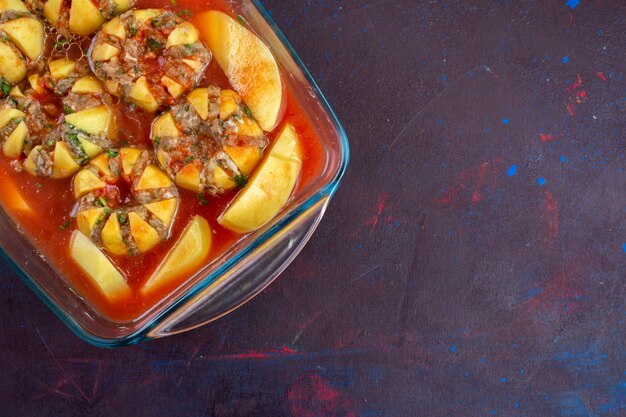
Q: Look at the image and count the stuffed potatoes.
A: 6